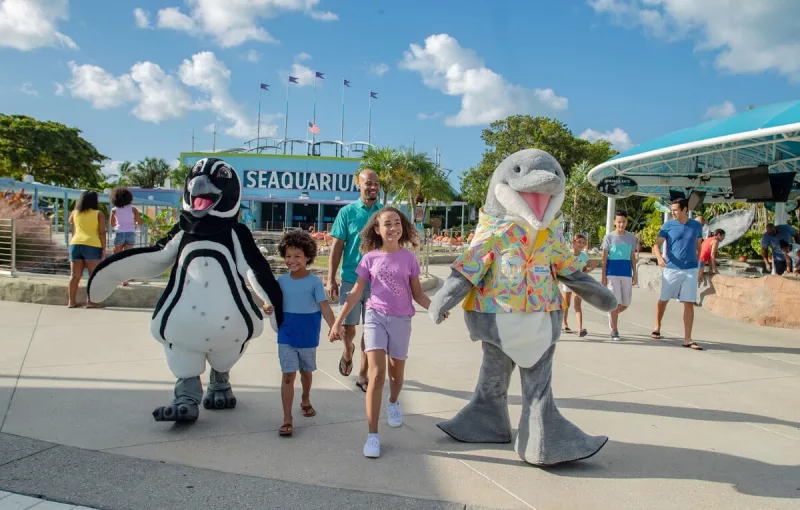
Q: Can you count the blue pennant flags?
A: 5